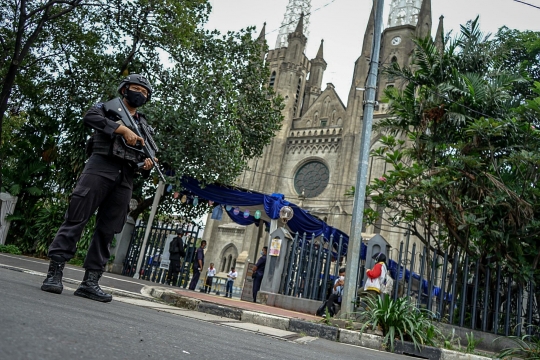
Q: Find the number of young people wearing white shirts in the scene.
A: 2